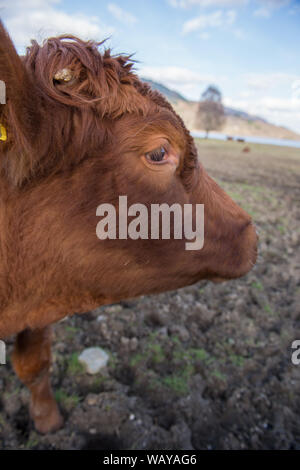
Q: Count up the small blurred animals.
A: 3